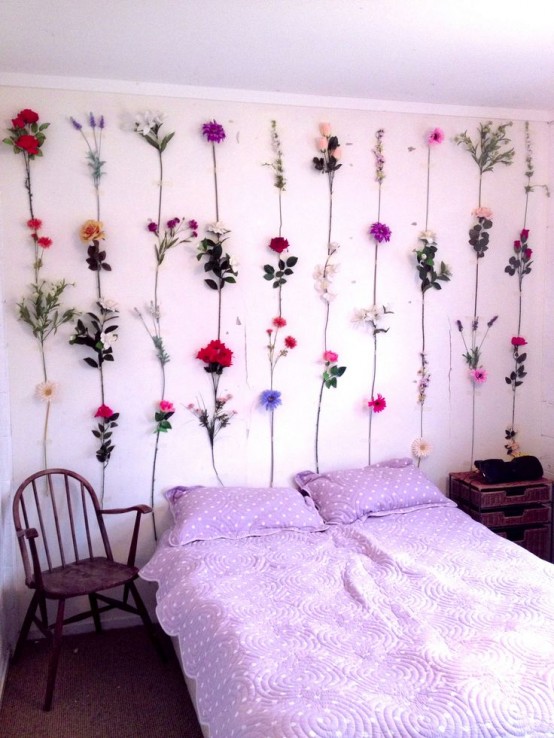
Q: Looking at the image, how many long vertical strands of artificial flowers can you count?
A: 10